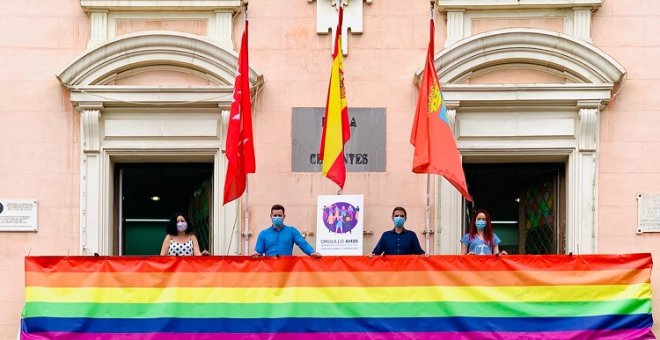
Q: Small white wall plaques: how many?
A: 2